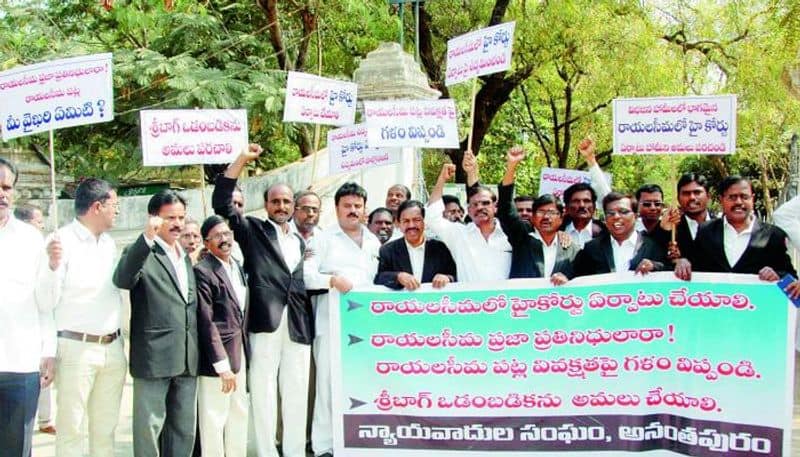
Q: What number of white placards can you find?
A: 8